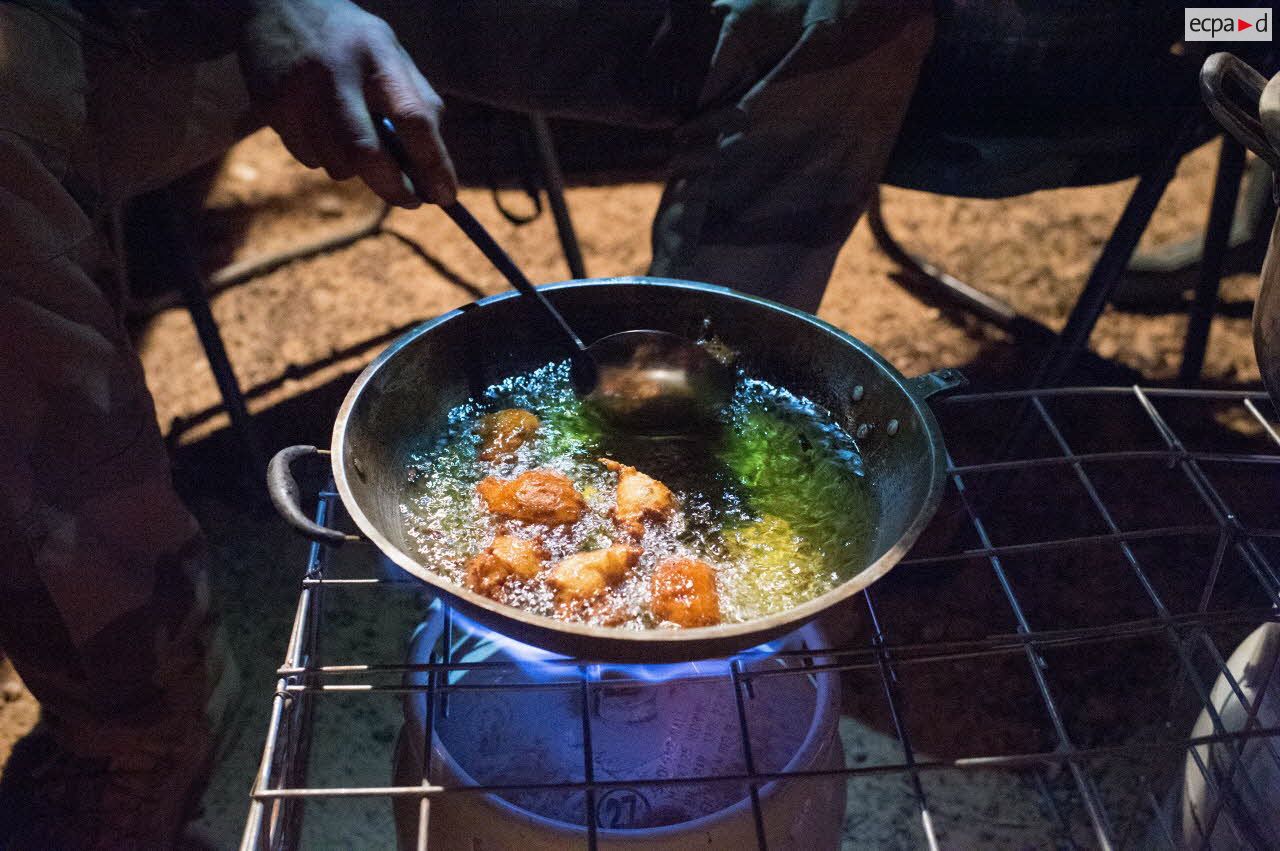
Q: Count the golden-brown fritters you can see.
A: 6